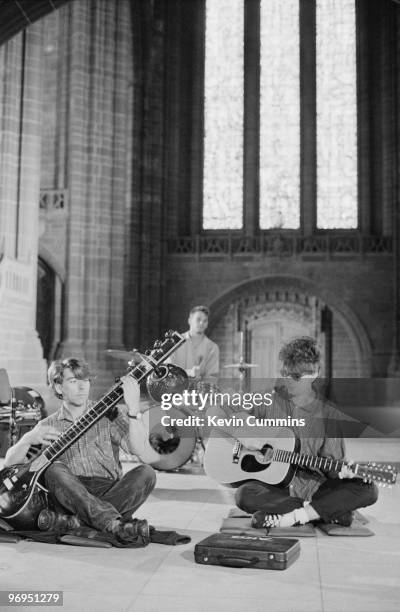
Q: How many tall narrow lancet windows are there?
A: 3